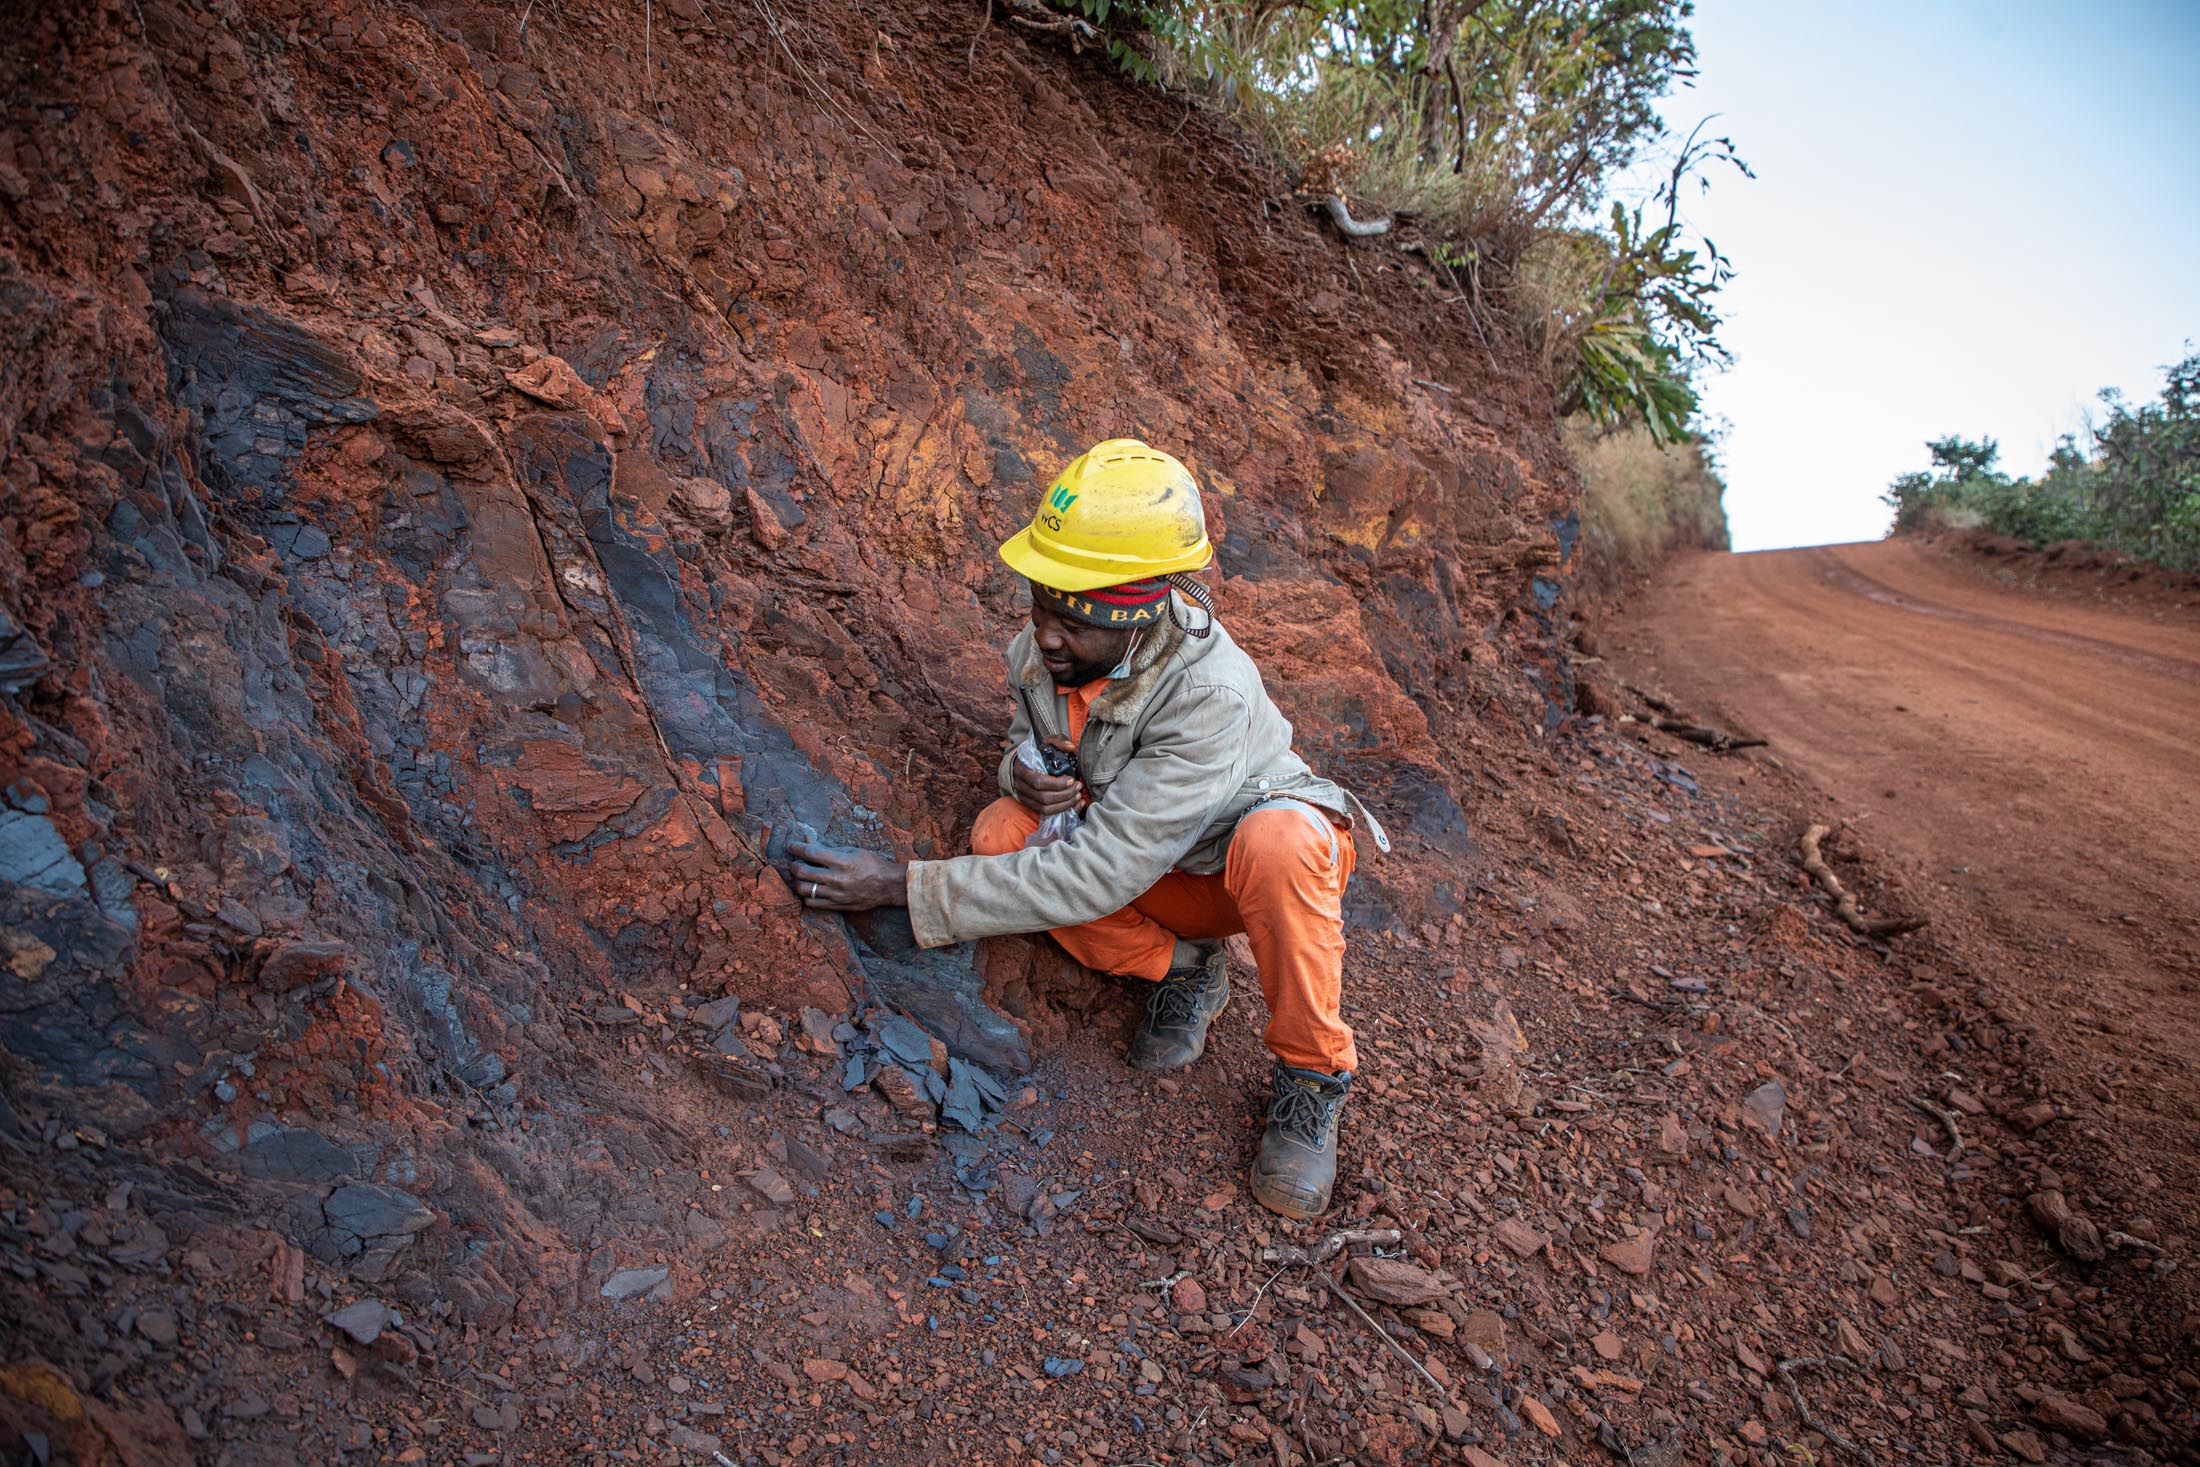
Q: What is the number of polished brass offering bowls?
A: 0